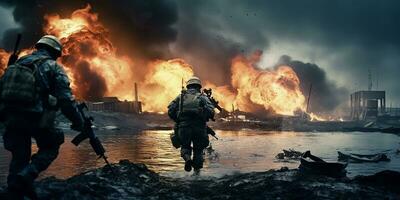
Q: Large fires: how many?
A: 3